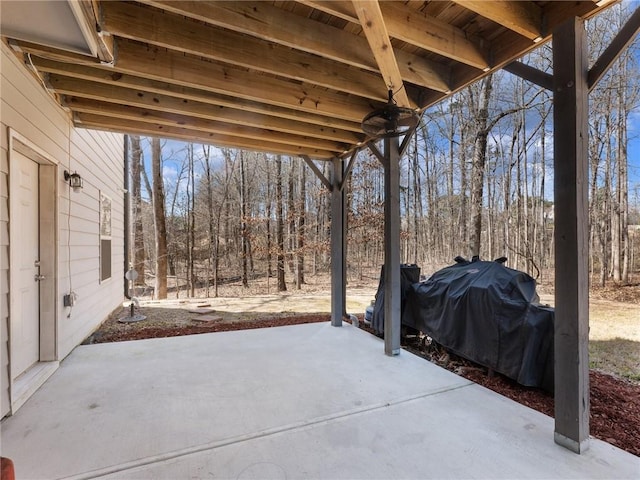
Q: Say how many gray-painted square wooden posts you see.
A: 3